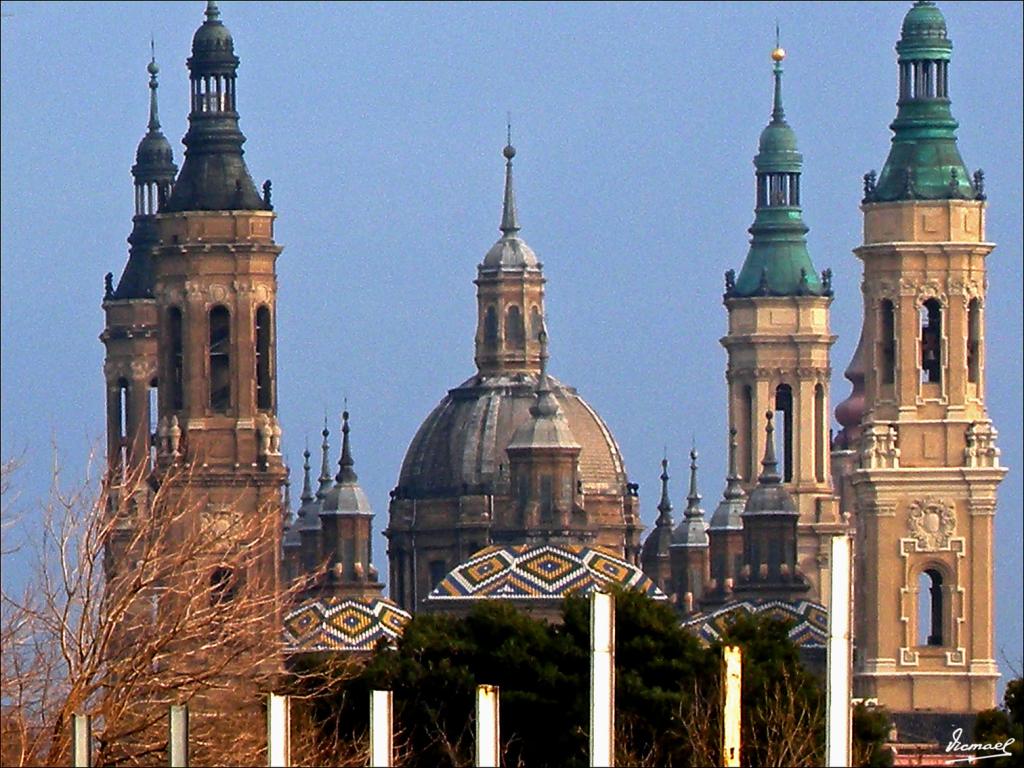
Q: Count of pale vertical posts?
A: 8